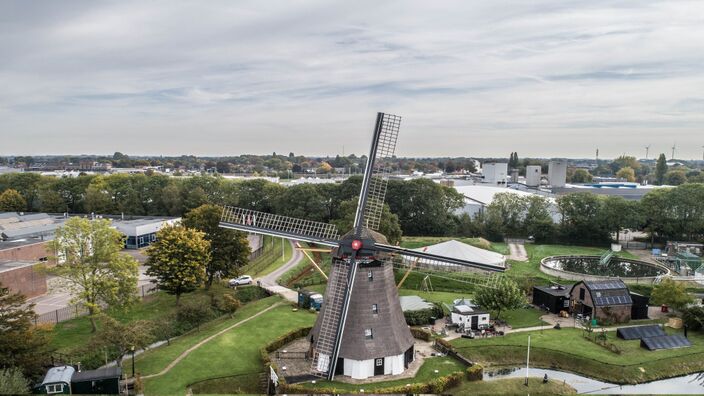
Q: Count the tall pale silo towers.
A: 3